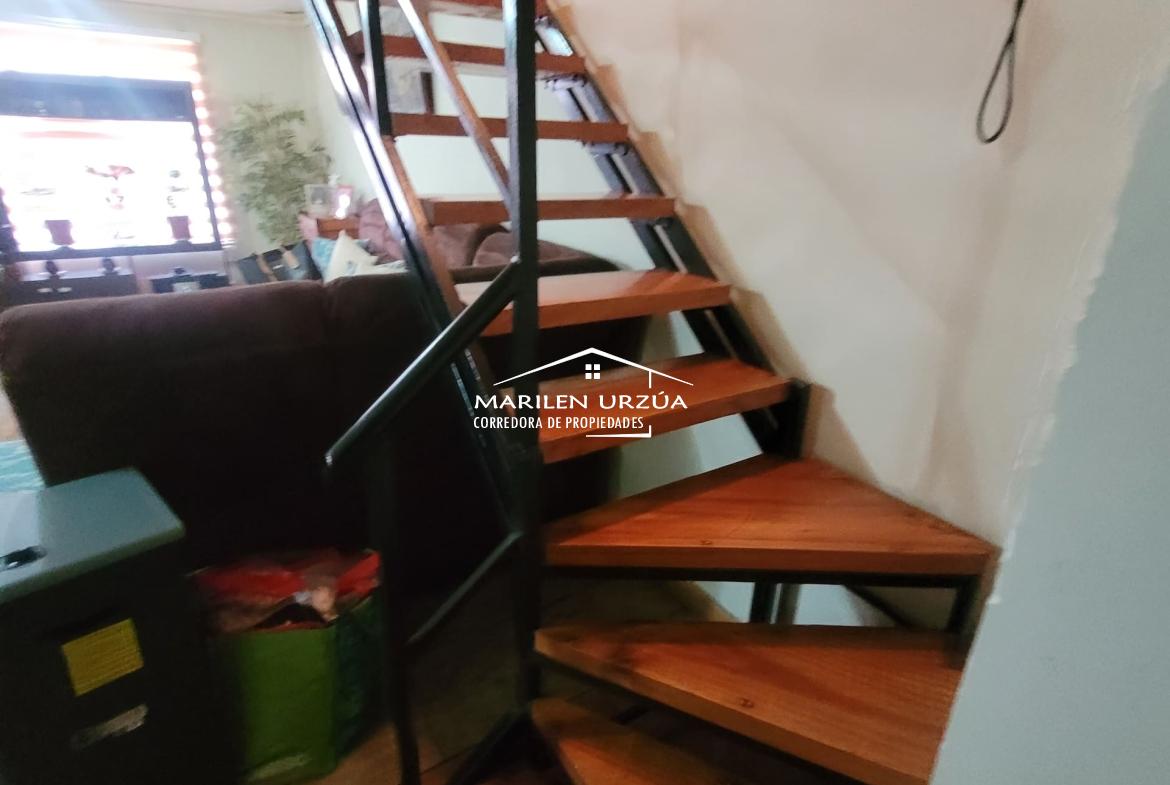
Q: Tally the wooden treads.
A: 9